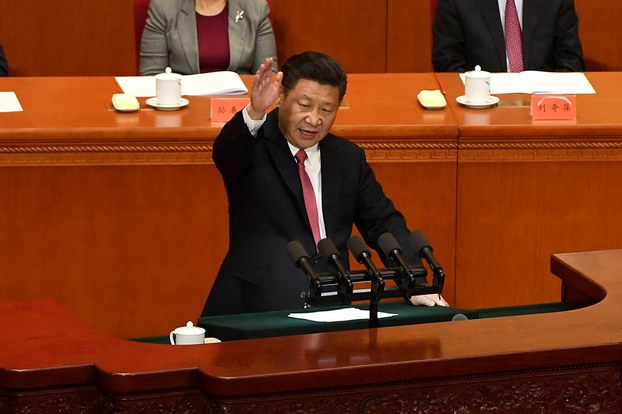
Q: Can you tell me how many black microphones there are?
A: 5